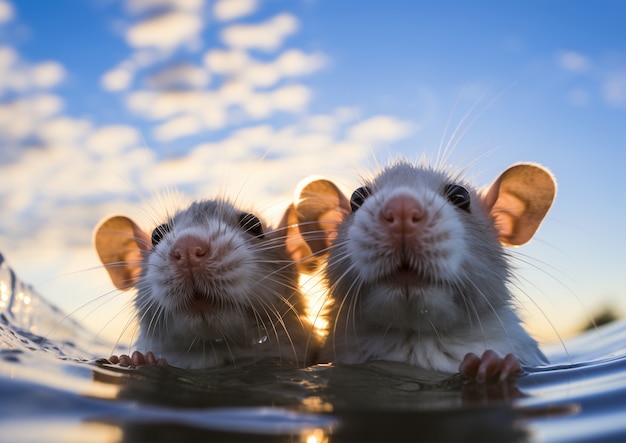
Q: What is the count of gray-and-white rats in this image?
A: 2